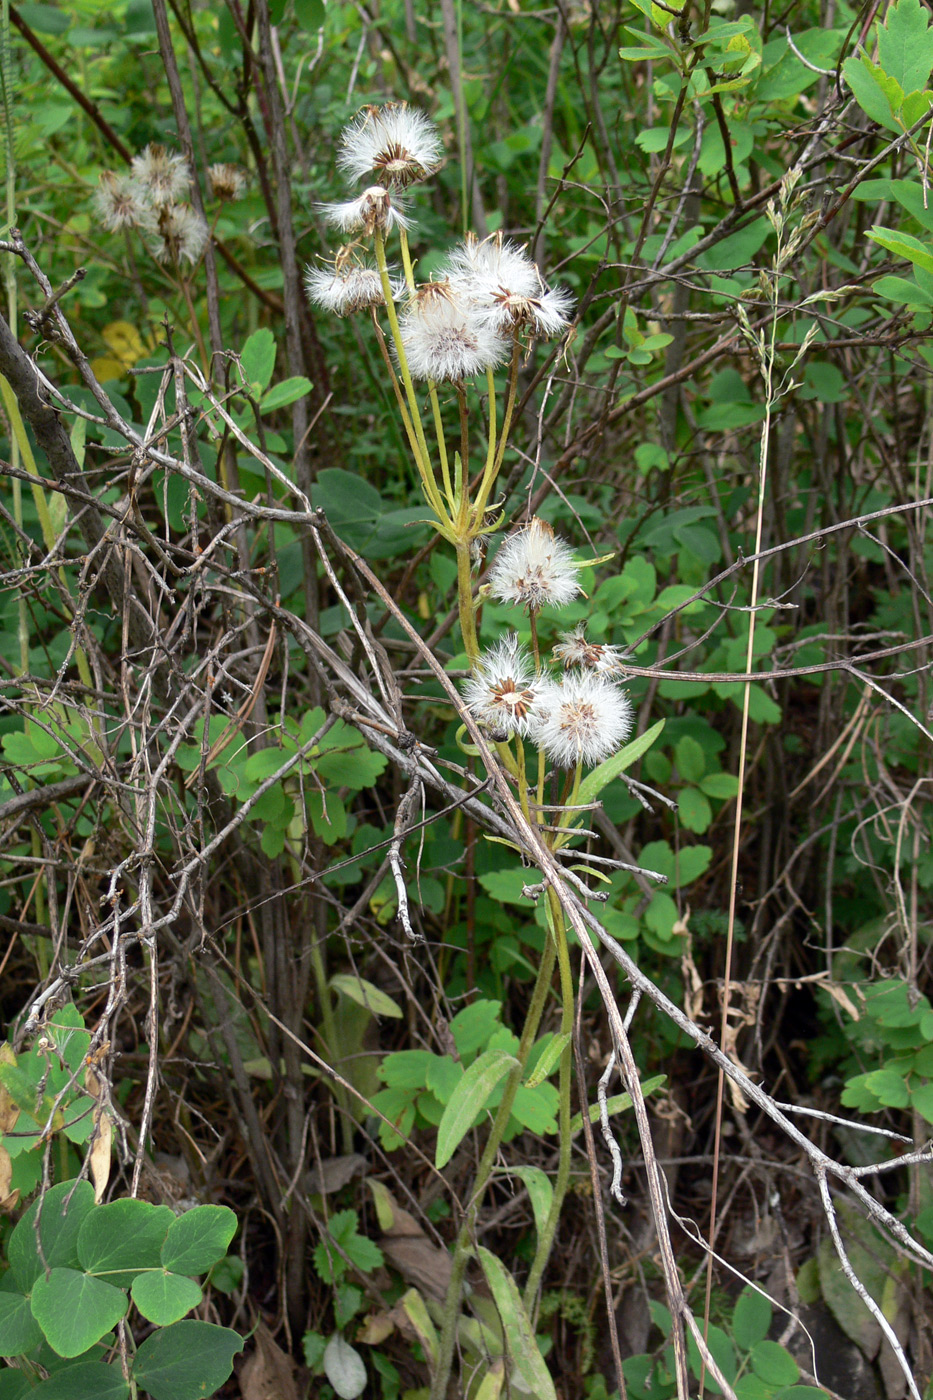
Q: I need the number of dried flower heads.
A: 14